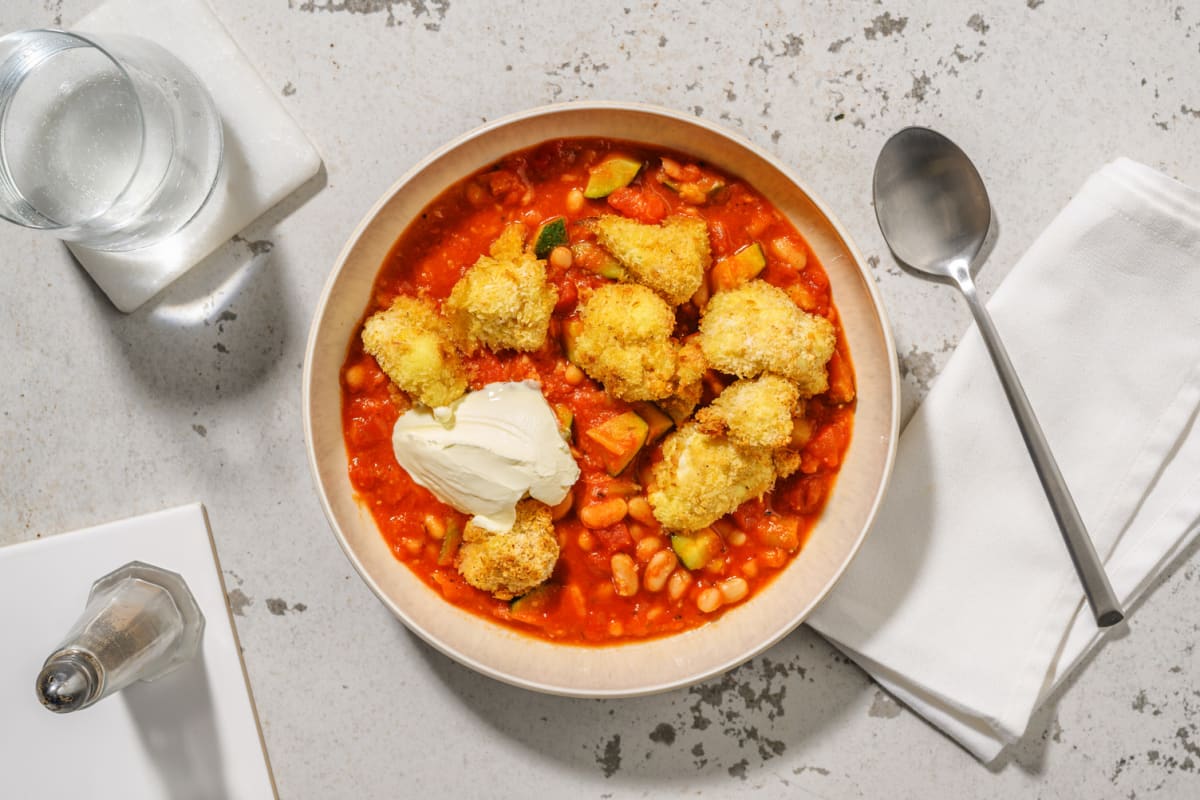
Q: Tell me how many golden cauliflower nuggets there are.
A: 8